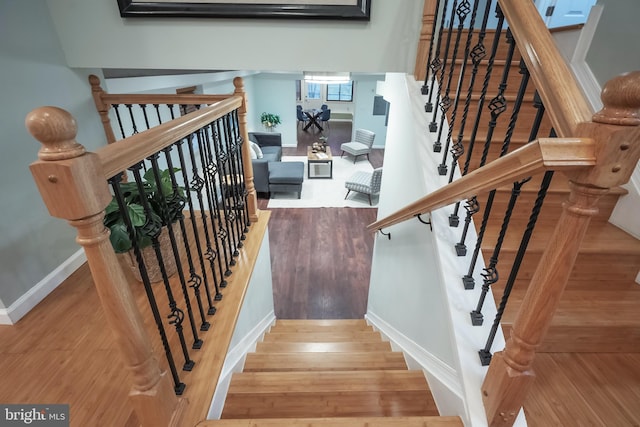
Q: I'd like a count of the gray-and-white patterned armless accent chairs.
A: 2